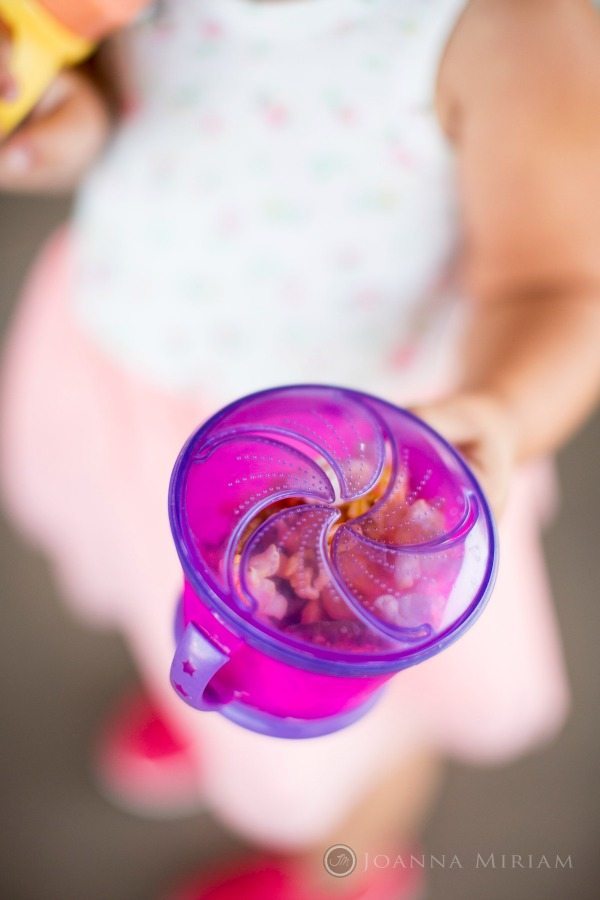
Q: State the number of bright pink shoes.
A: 2